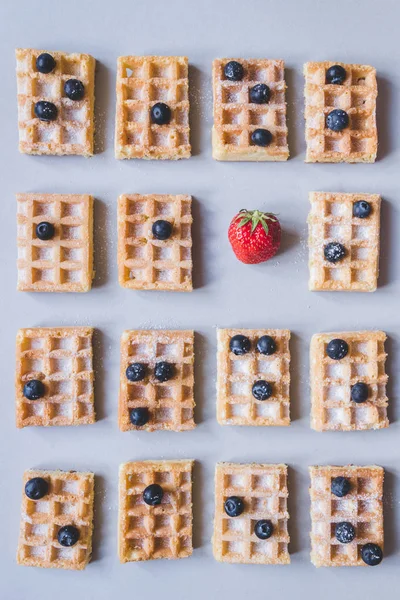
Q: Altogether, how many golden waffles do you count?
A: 15